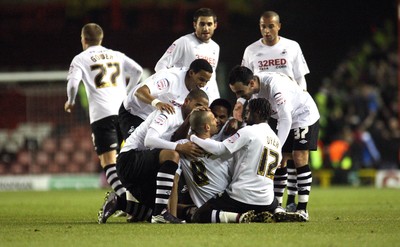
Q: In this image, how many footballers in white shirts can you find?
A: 9